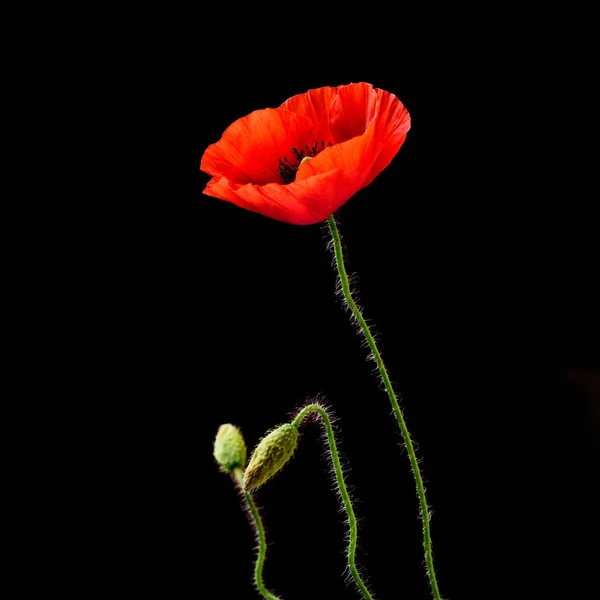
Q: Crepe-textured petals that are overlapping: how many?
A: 4